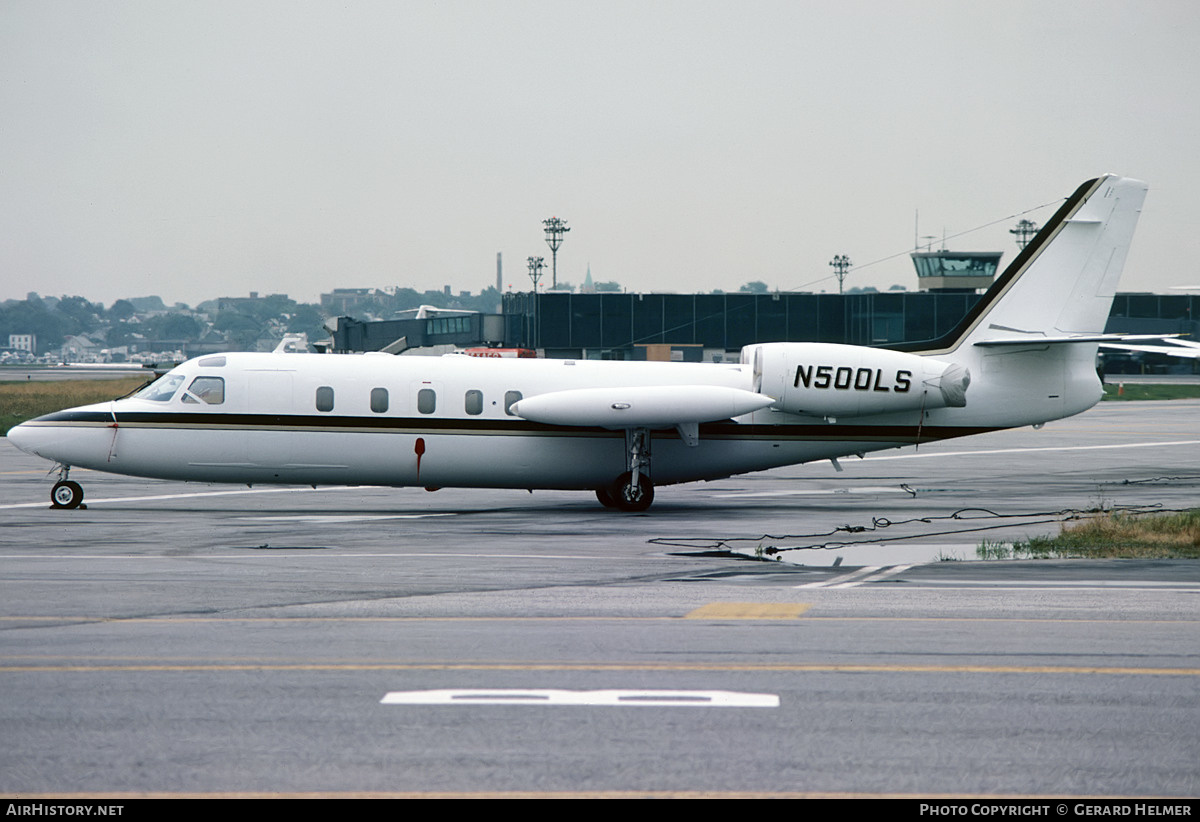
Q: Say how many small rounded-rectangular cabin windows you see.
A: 5